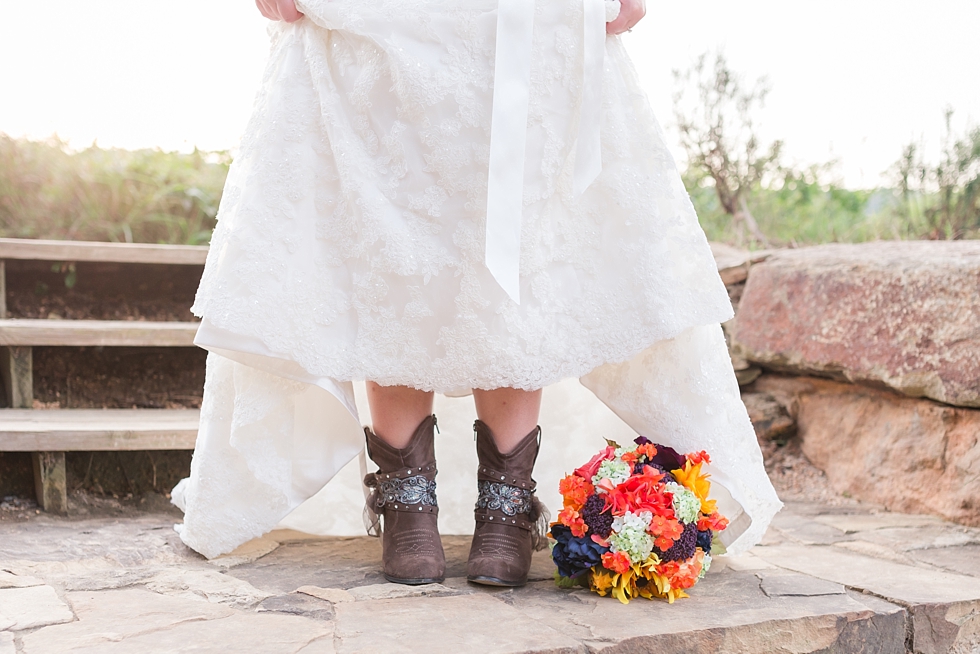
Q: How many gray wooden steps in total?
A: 3